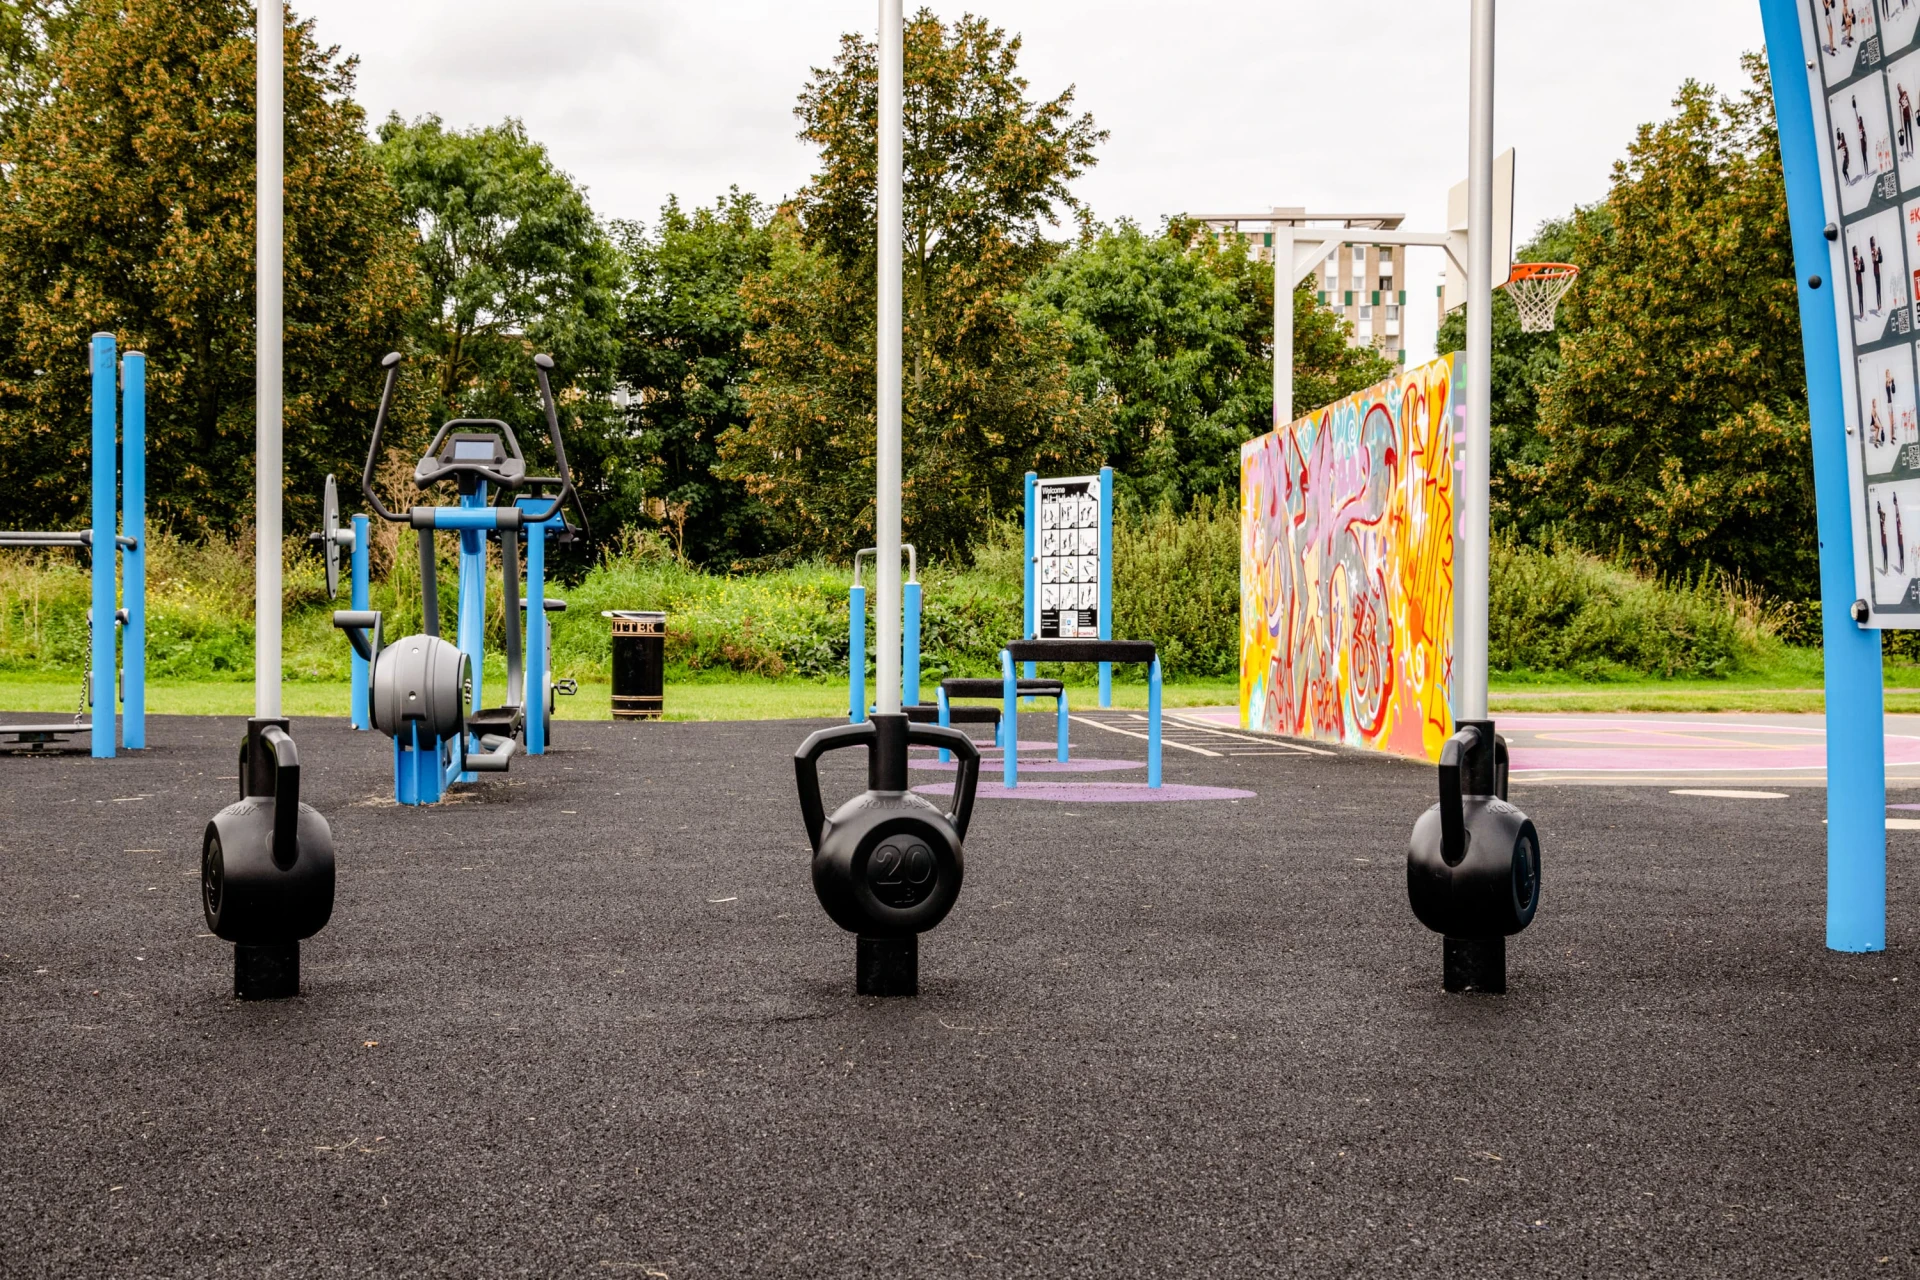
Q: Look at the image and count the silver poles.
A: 3